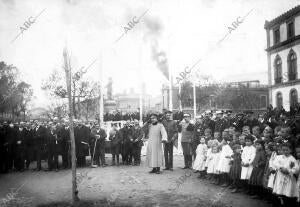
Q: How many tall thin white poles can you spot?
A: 5